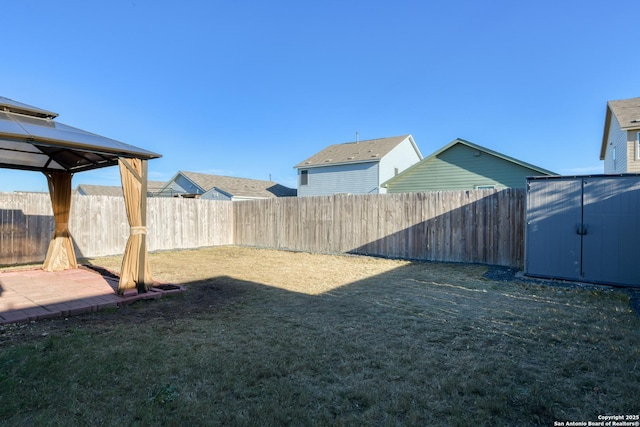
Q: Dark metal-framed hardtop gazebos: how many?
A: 1